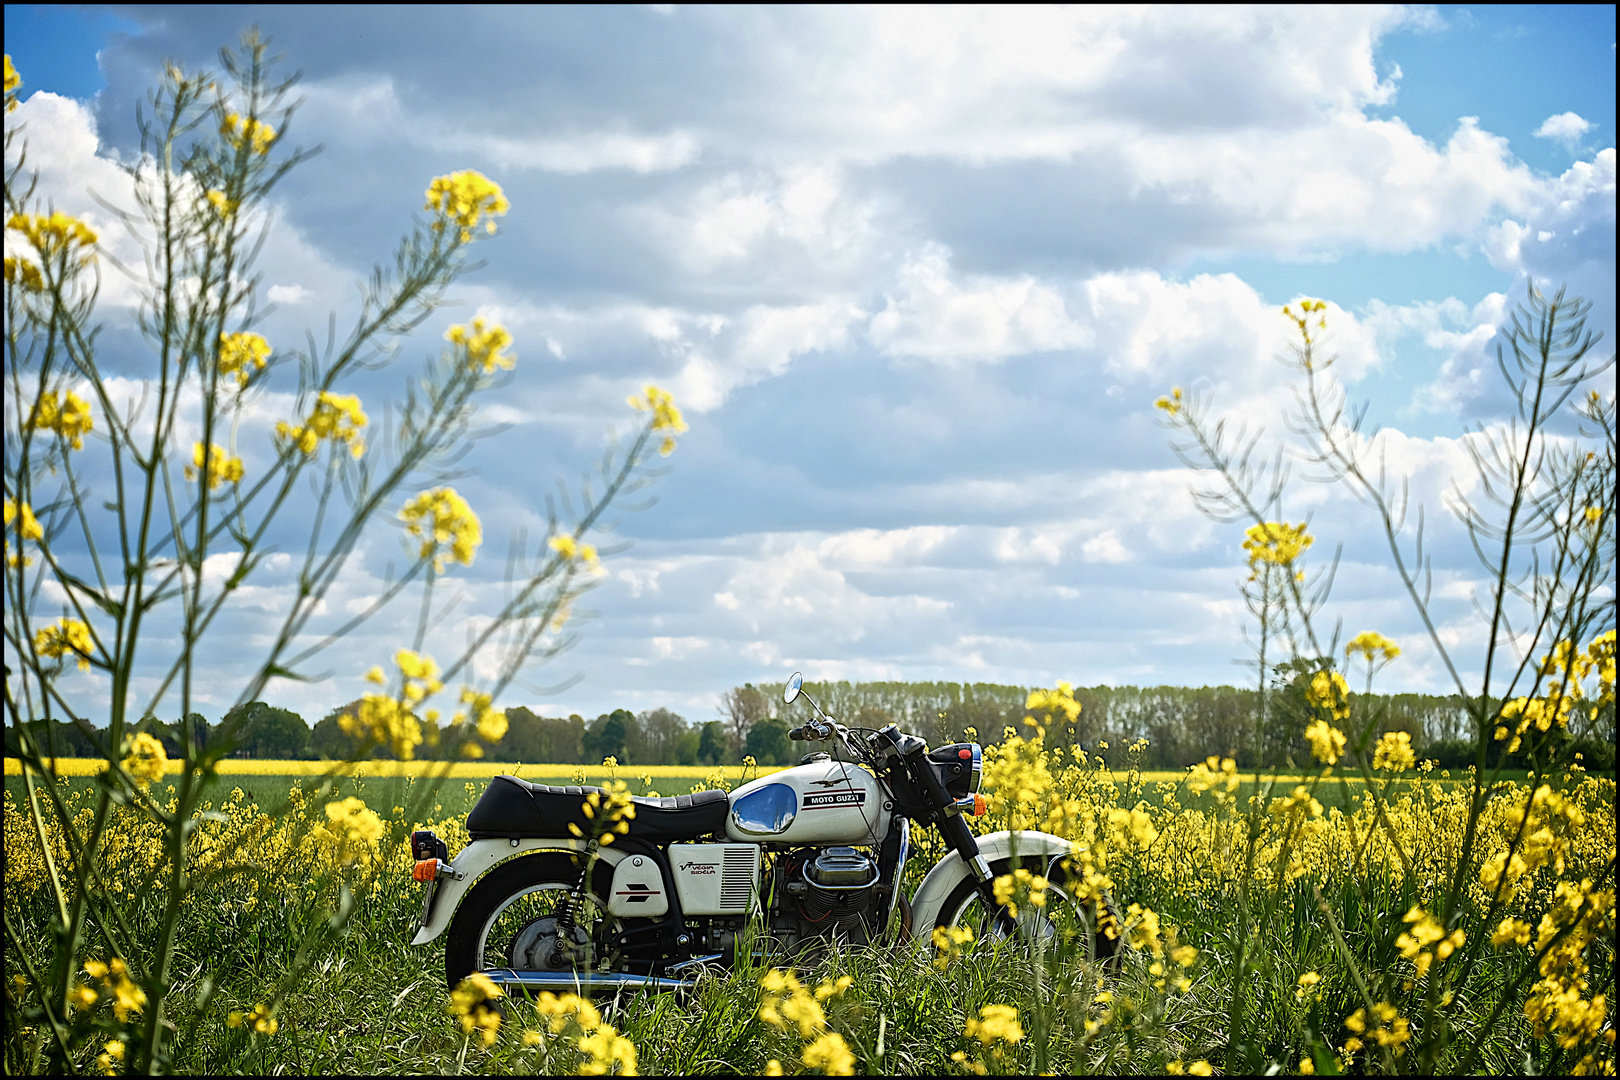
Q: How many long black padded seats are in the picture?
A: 1